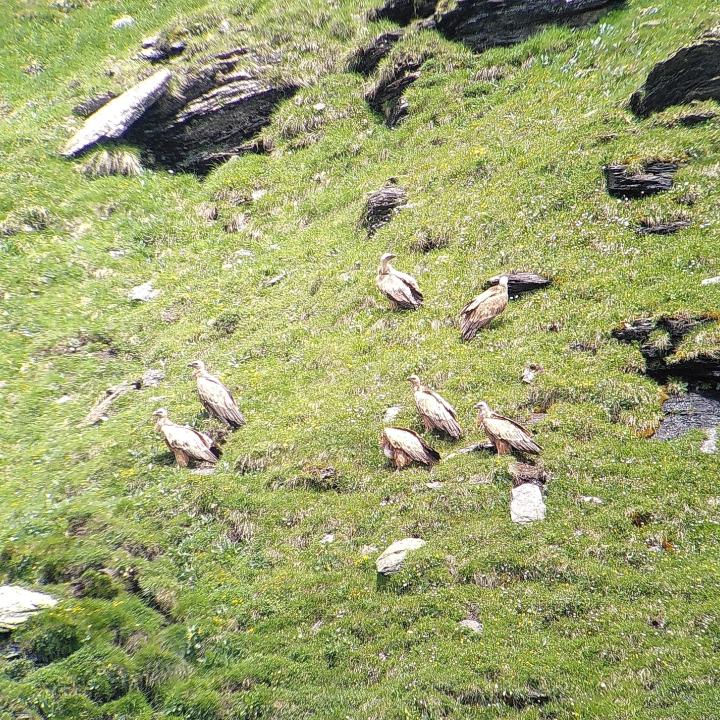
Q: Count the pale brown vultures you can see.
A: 7